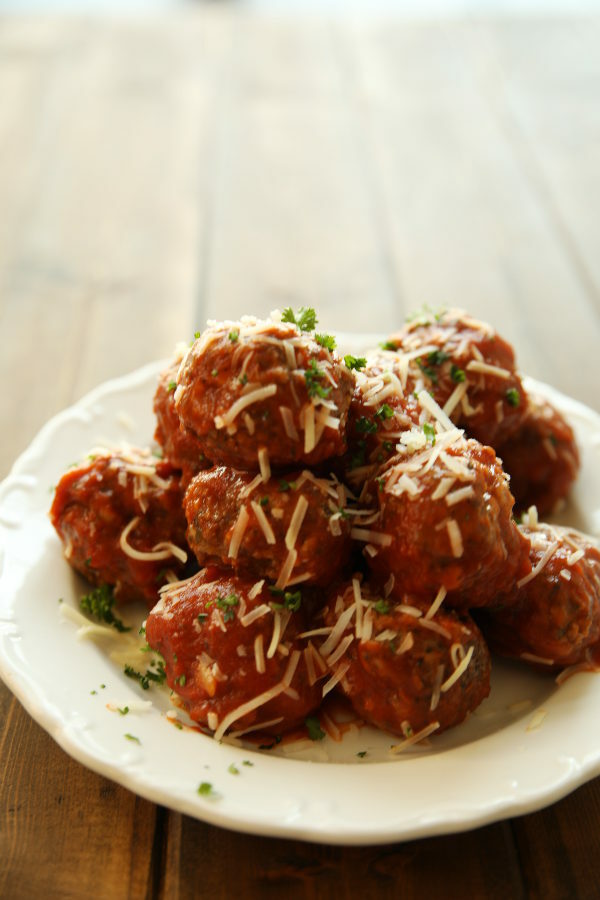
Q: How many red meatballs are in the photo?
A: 11